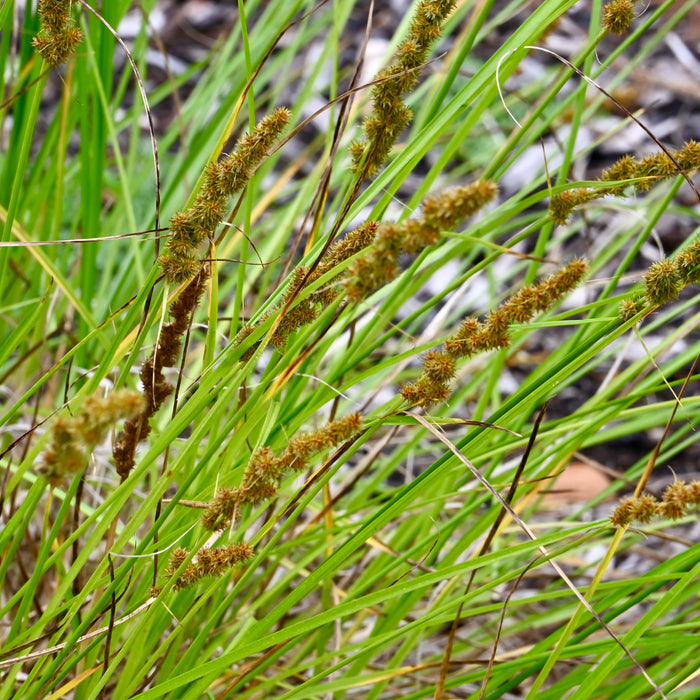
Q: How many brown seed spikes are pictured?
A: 14